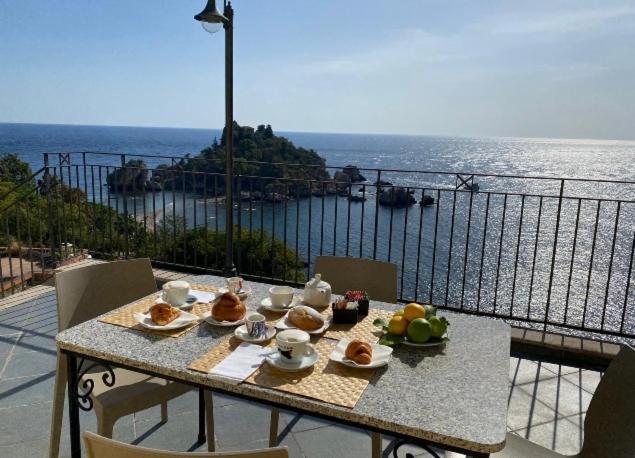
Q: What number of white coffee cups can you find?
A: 5